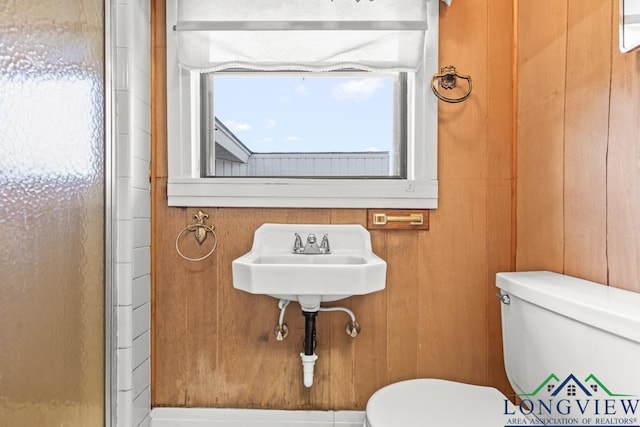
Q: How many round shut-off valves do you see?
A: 2